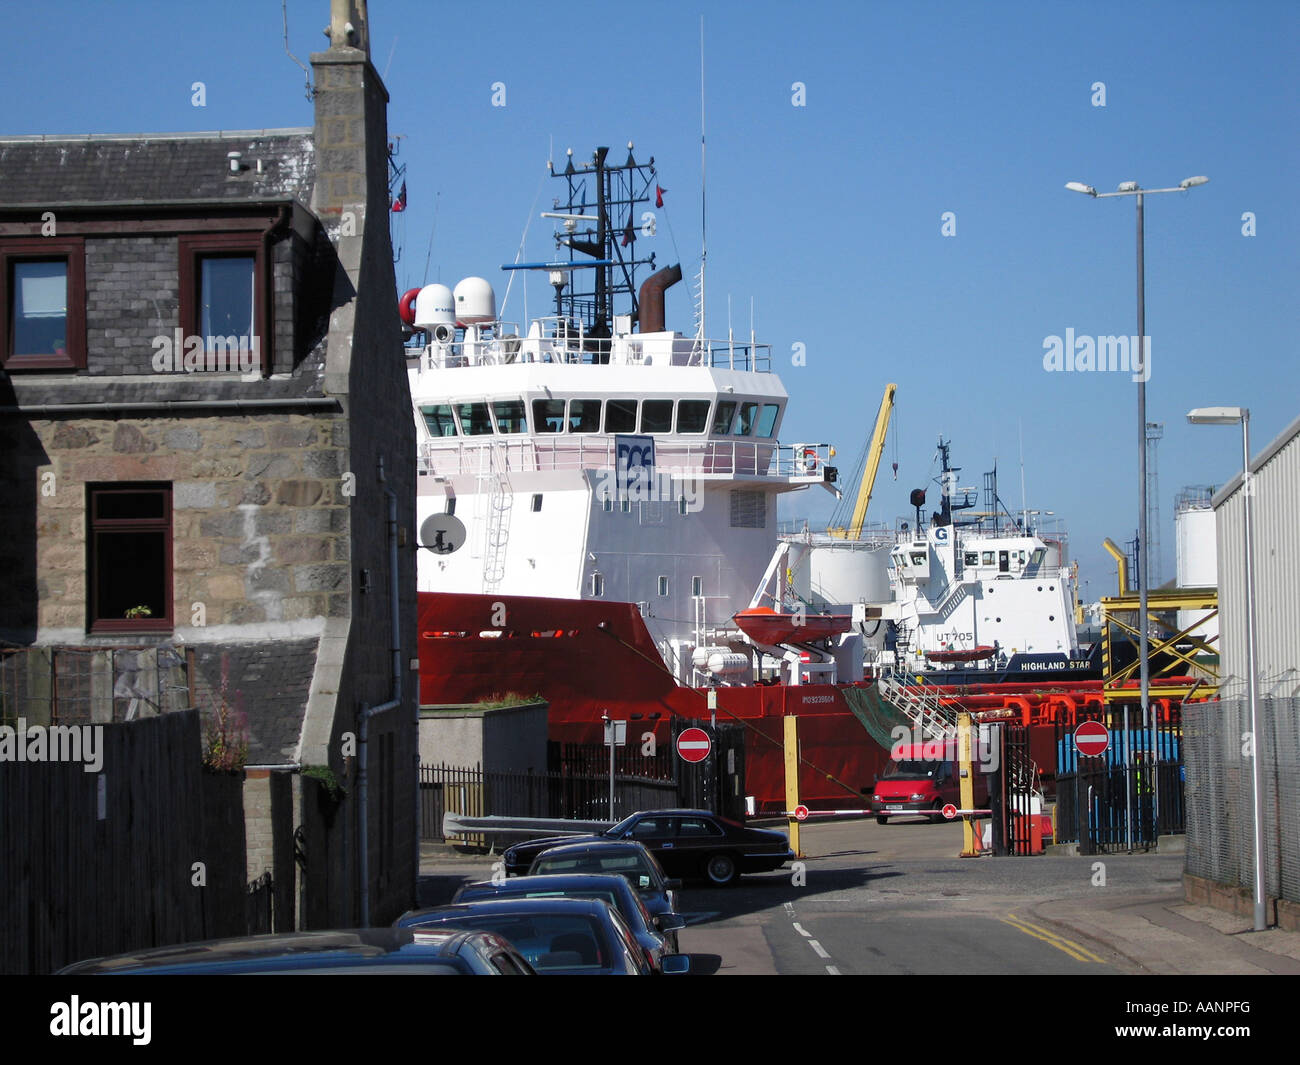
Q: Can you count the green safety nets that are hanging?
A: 1